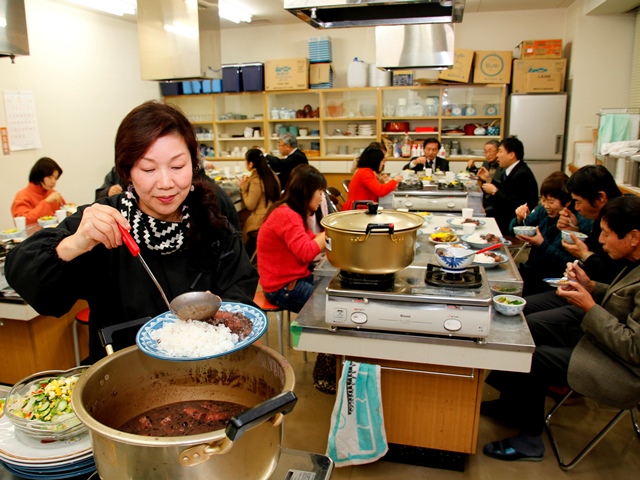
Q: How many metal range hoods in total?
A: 4